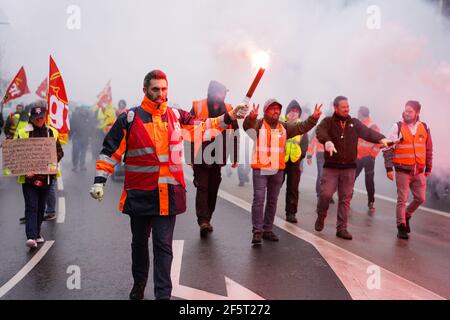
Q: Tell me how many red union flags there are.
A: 4